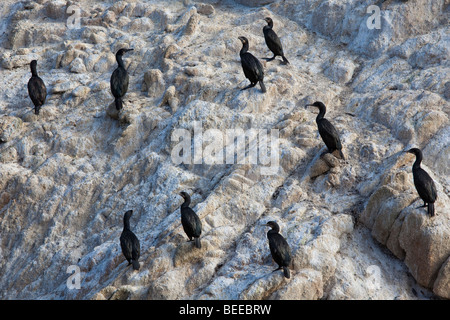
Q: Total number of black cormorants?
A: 9